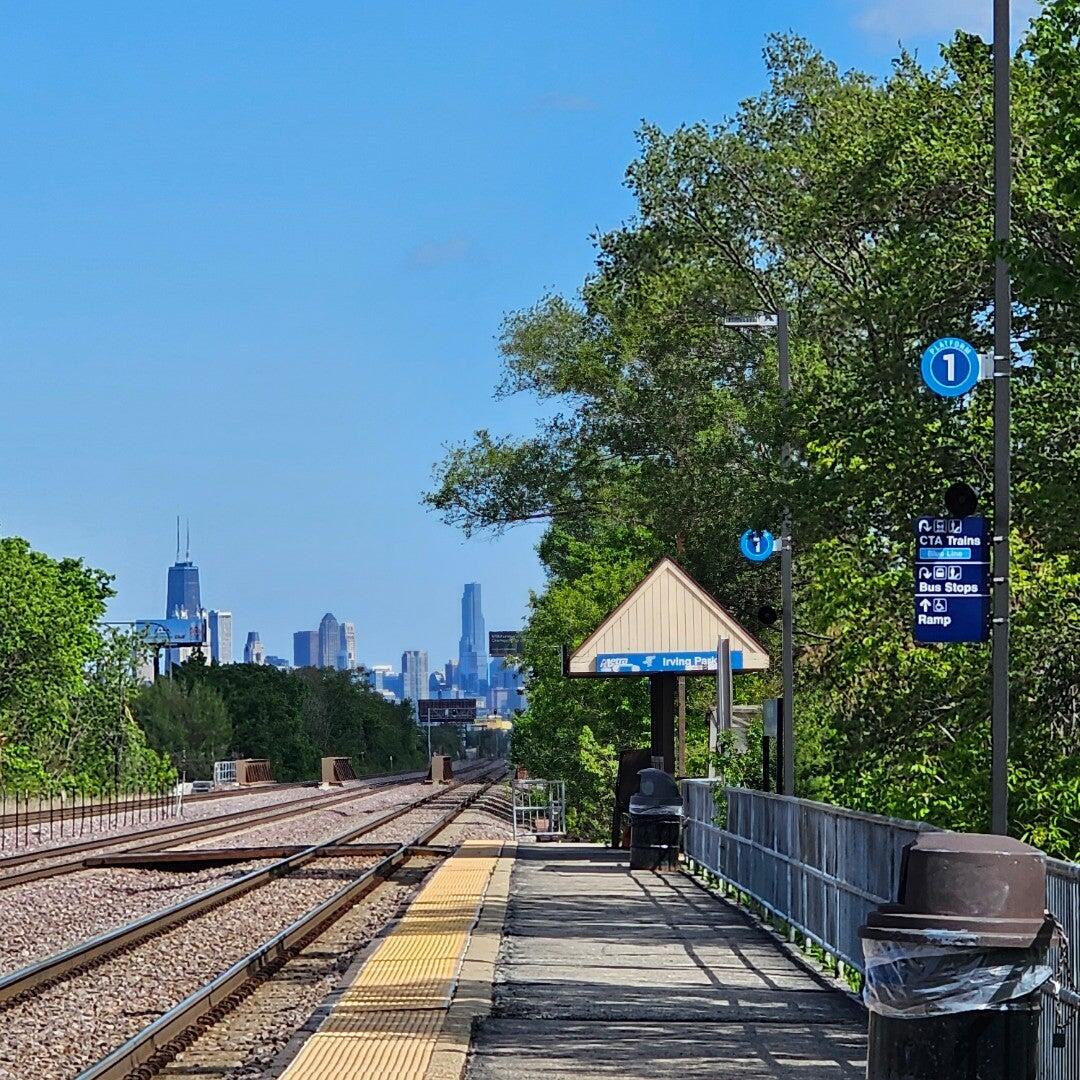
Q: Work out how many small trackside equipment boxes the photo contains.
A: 3